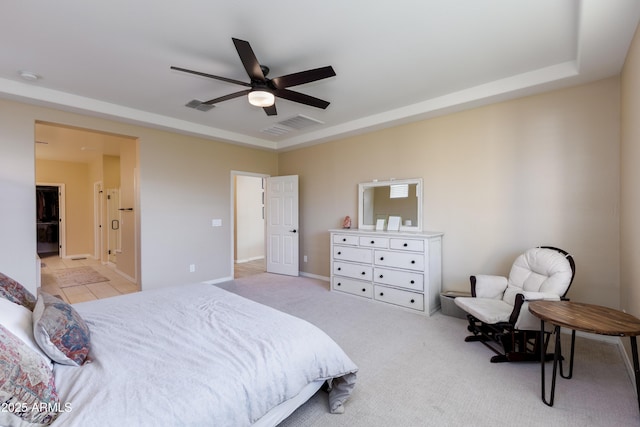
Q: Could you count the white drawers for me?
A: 9